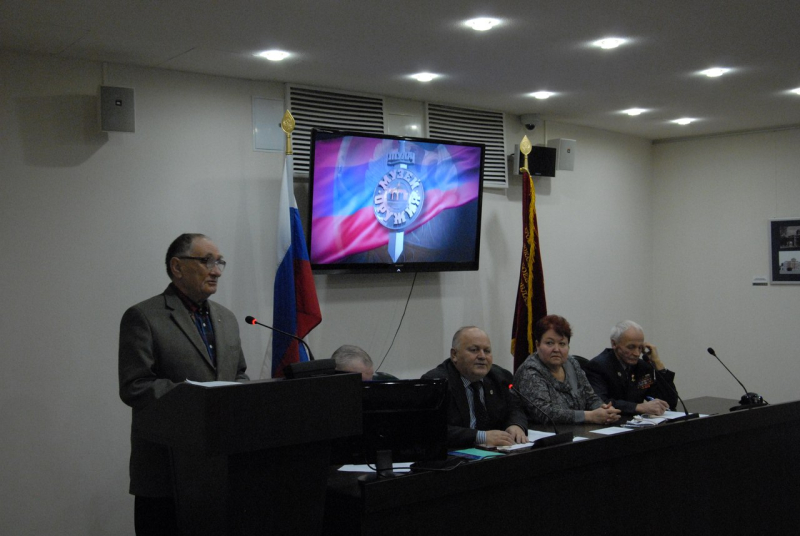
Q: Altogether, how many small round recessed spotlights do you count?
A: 9